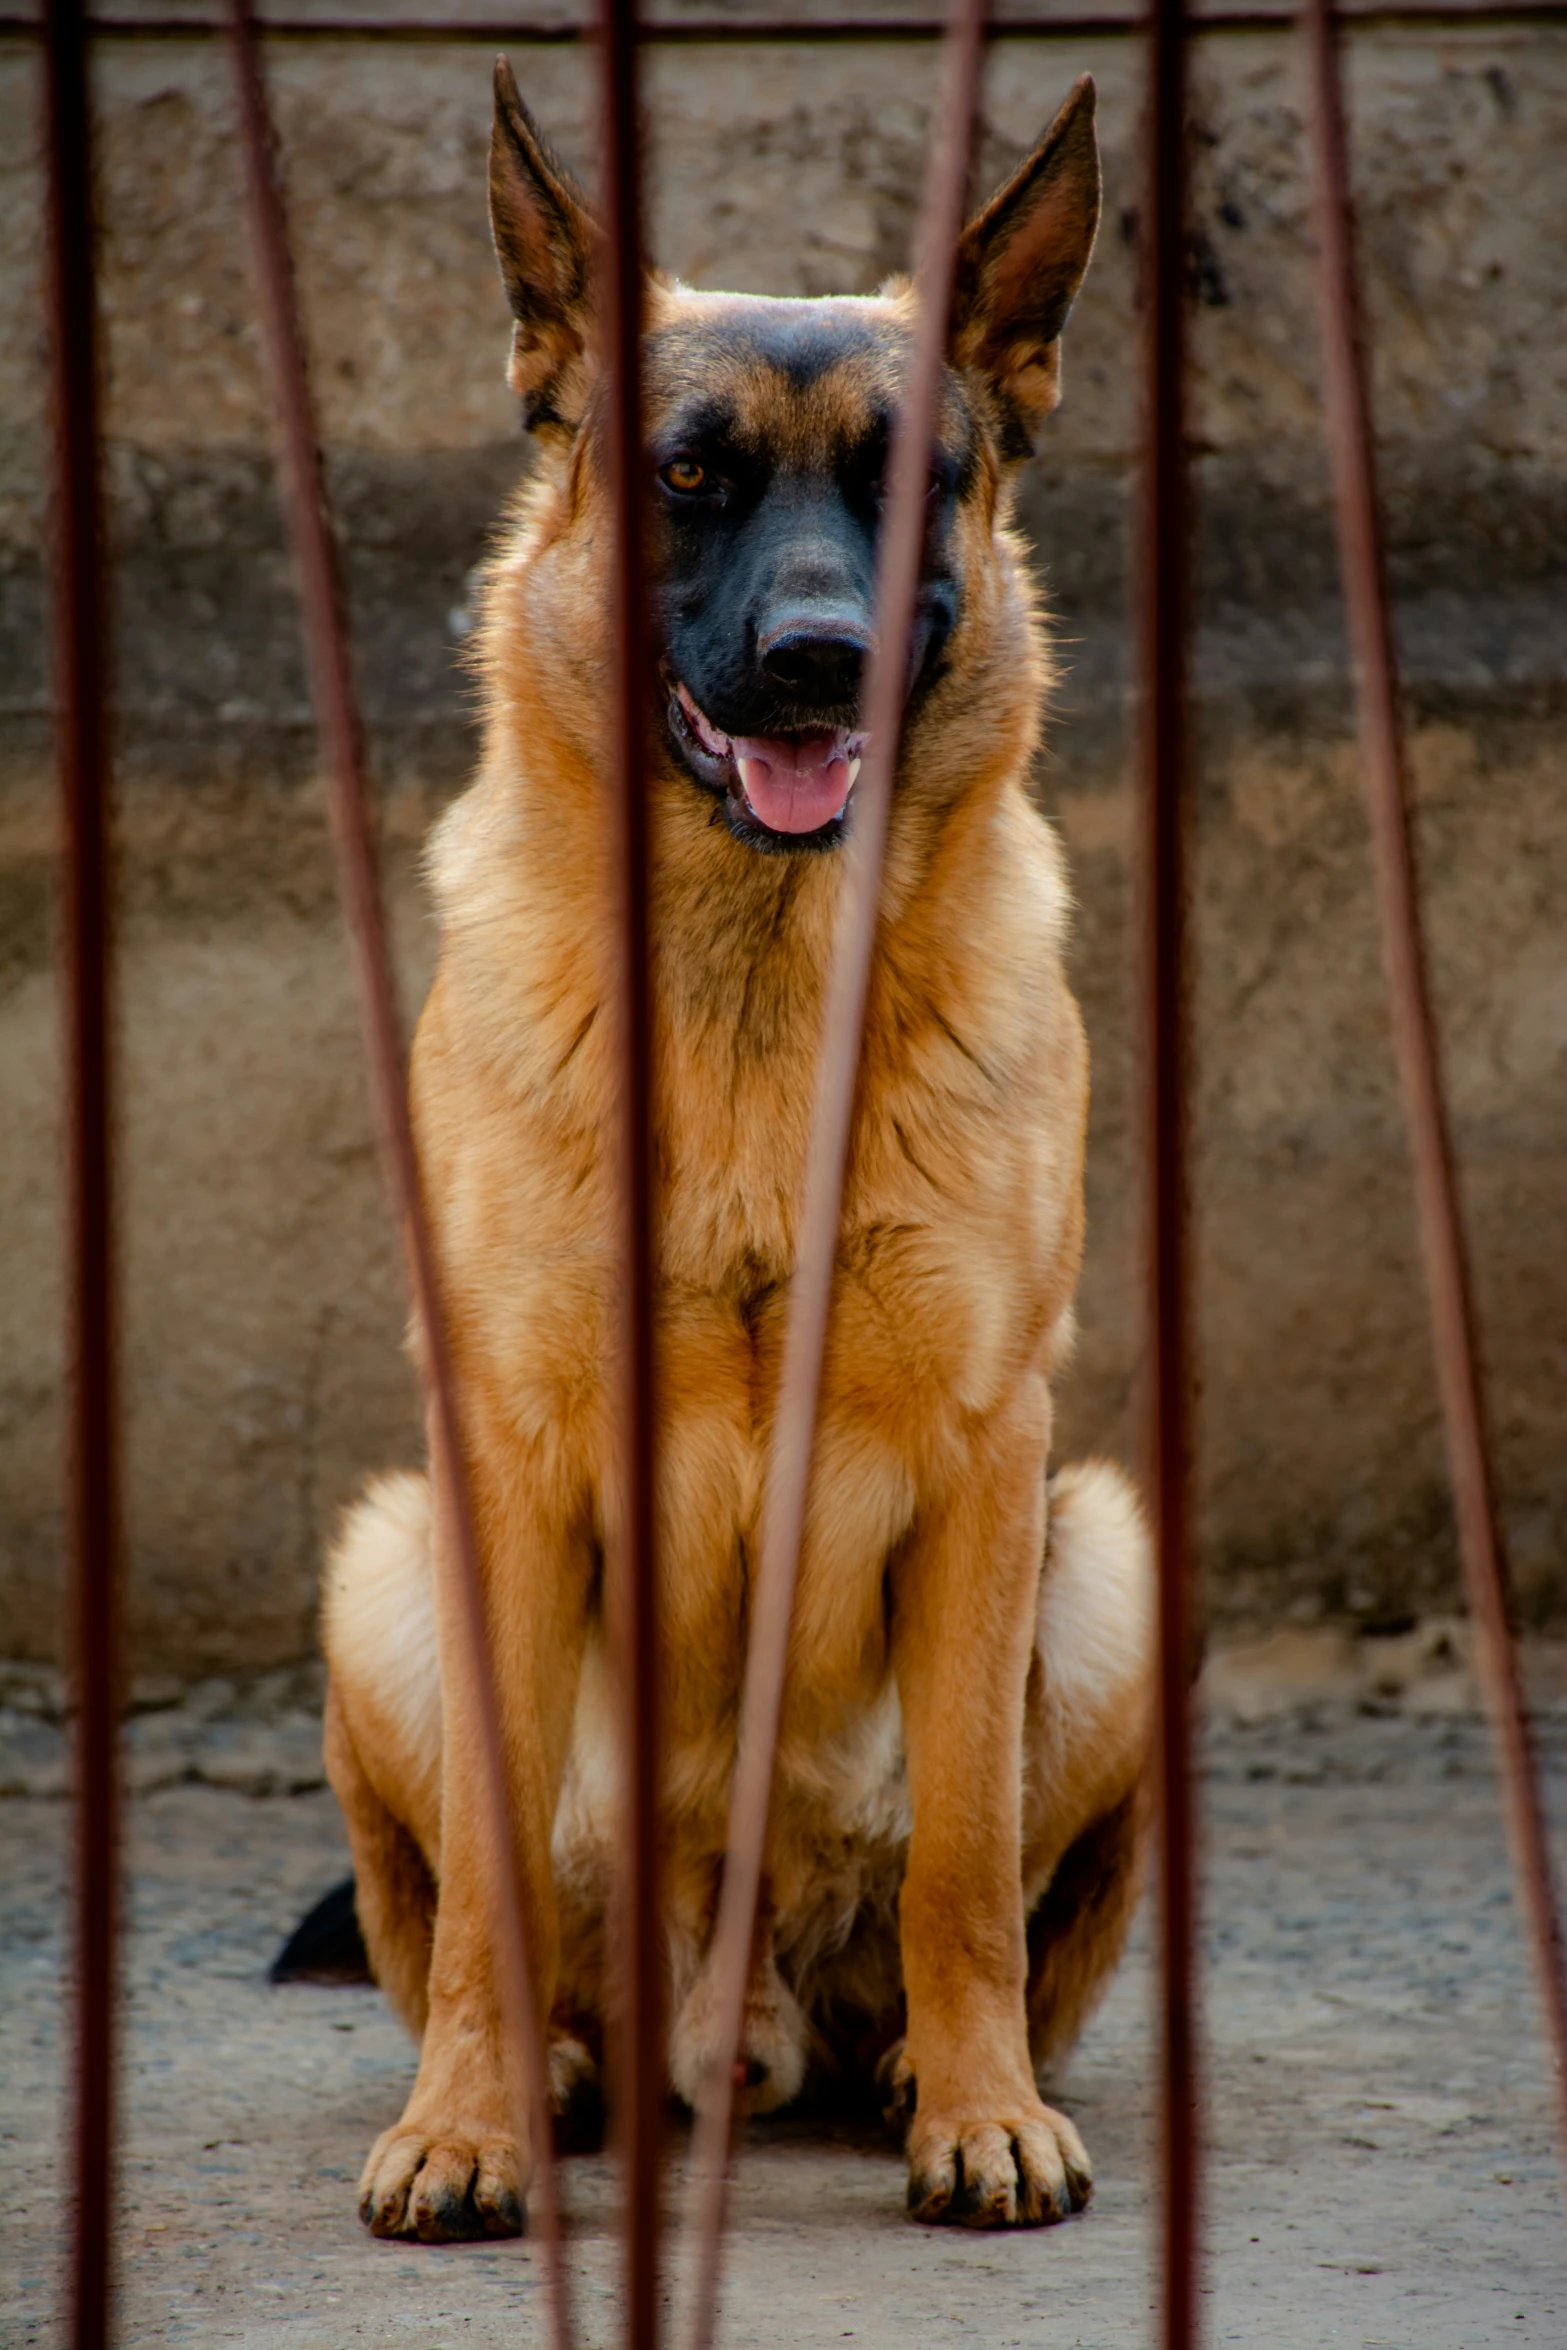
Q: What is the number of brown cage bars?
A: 6